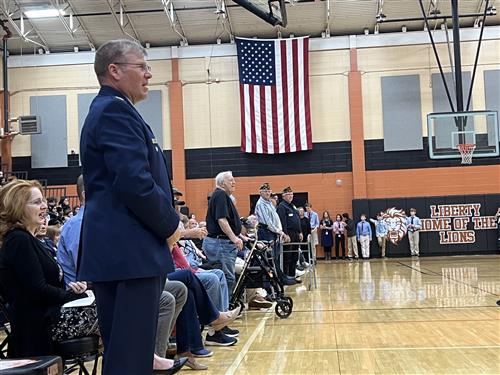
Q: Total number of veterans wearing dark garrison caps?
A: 2